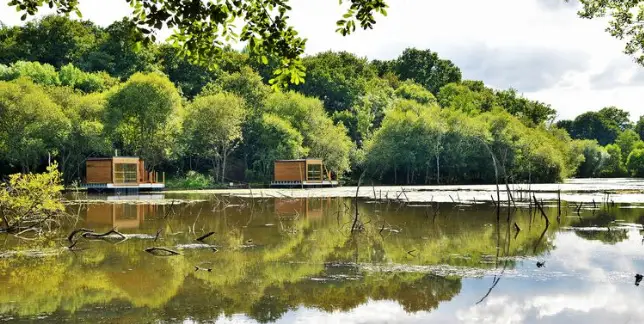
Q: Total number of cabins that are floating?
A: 2